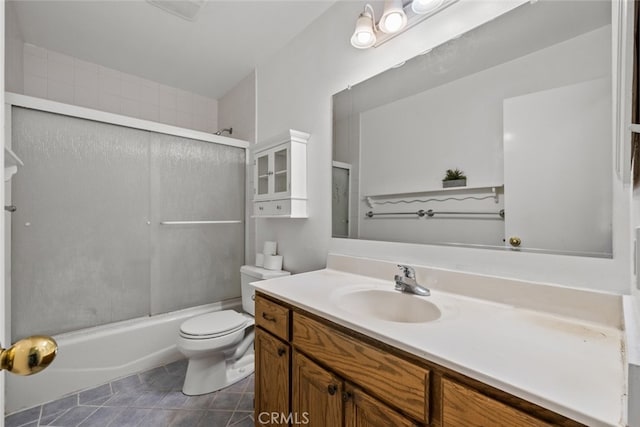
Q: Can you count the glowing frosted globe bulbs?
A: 3